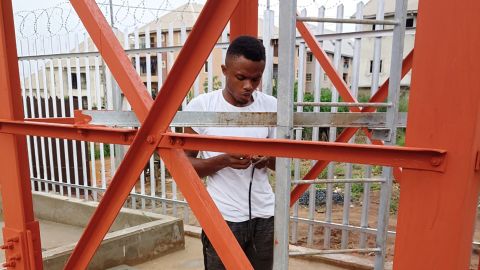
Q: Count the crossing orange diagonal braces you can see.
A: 4